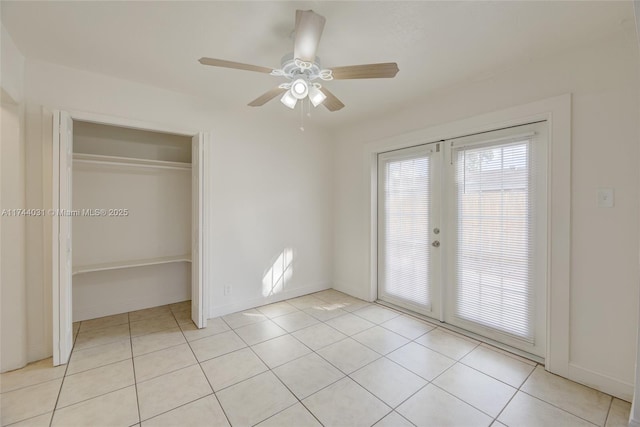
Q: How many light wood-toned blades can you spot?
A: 5